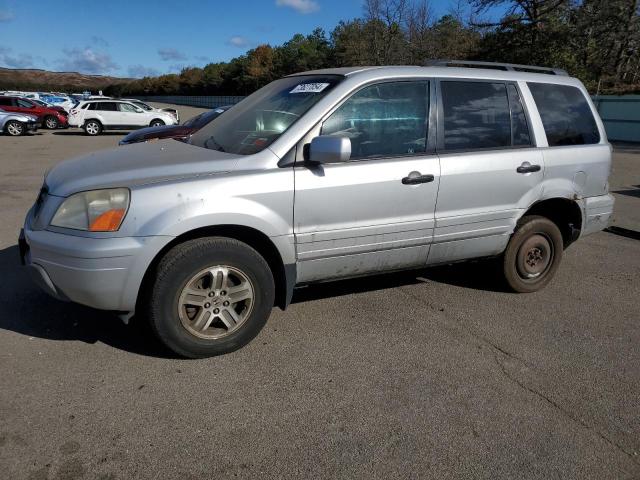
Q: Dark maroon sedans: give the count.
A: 1